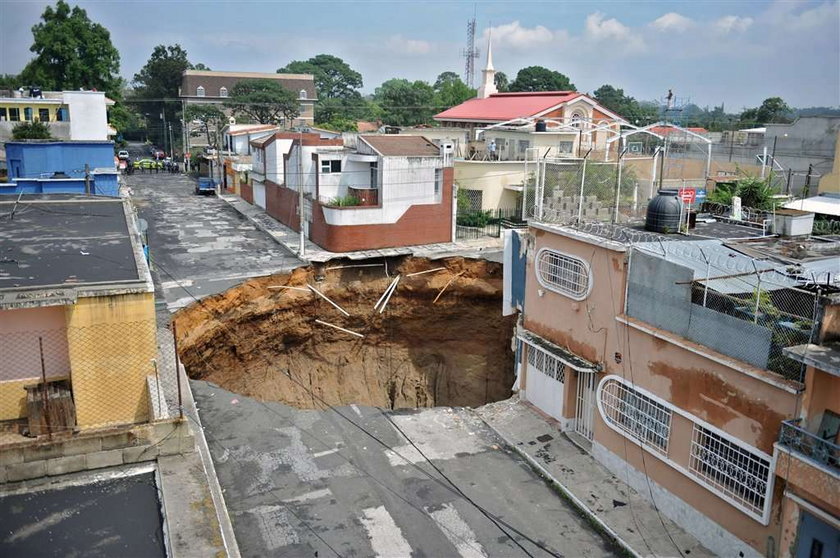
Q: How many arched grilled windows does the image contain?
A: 2